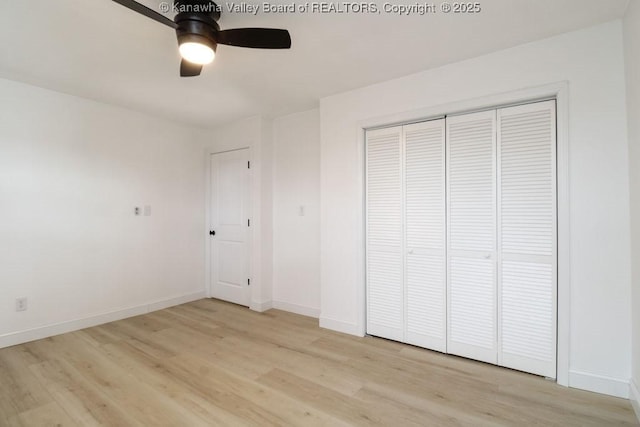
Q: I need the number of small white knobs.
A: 2